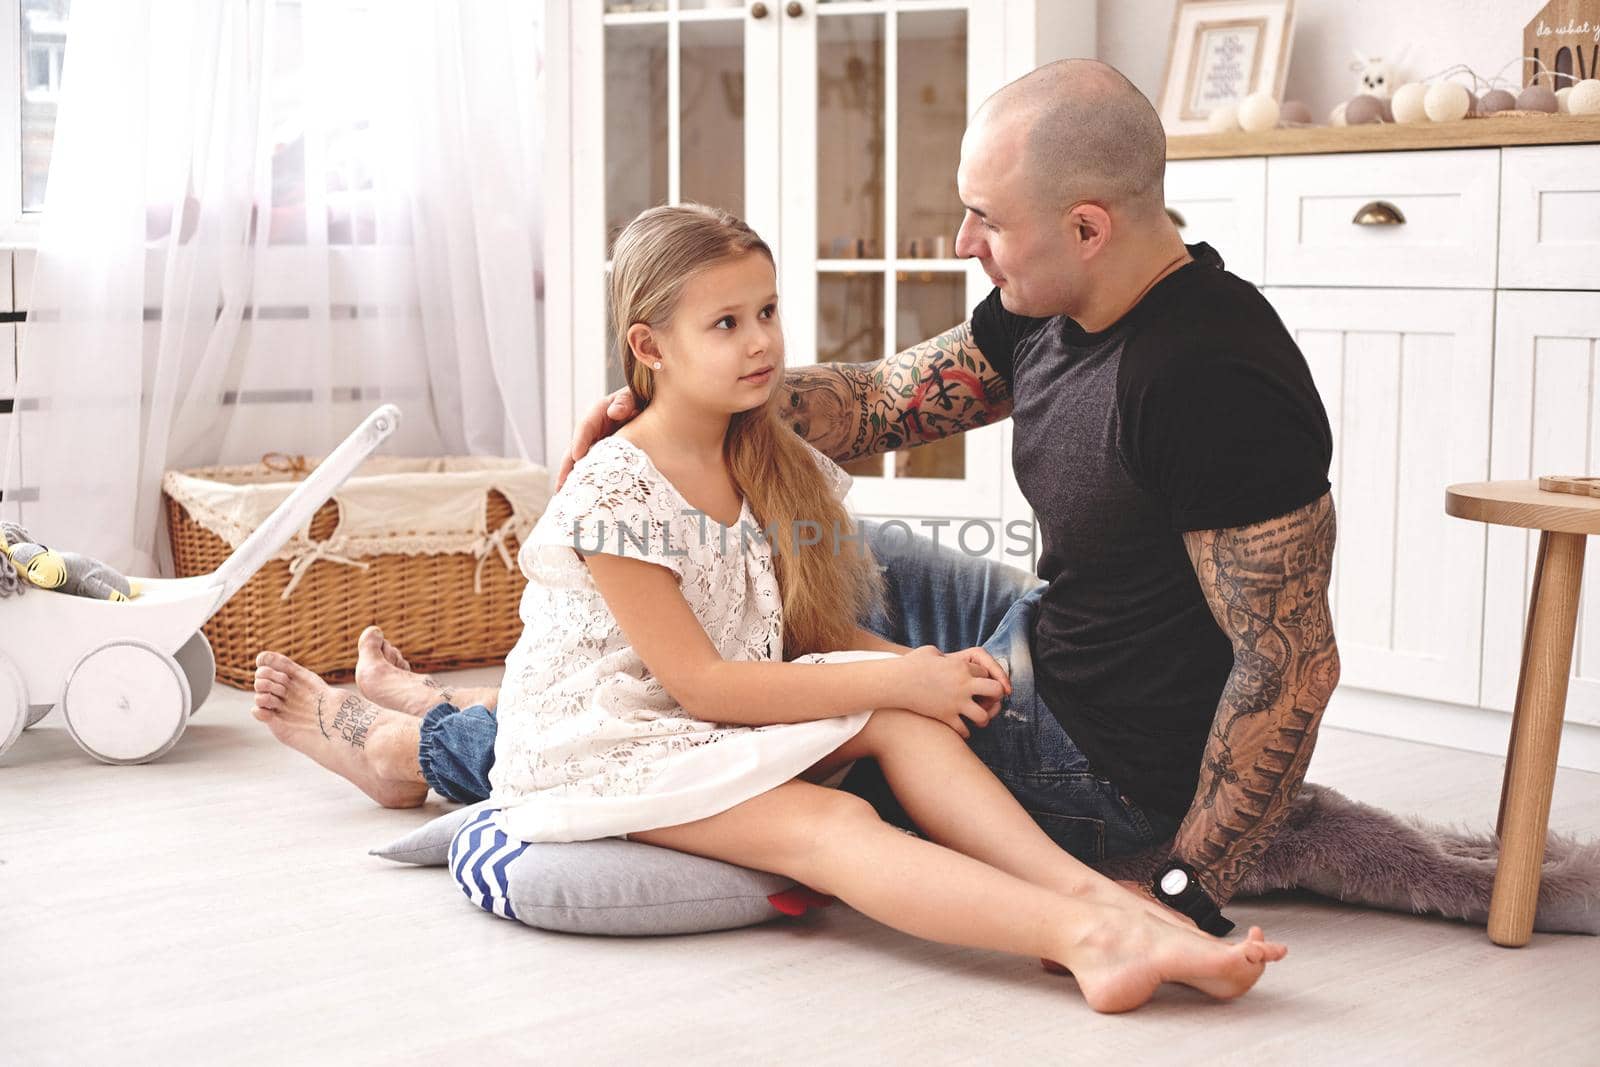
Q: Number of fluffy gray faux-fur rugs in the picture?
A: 1